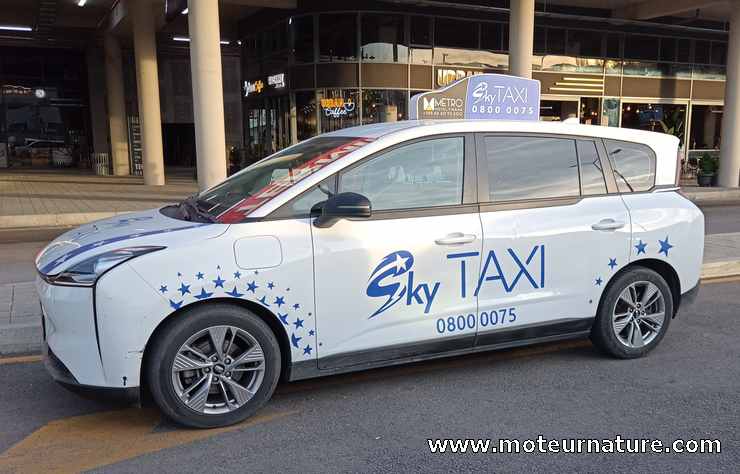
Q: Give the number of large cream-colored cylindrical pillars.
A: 5